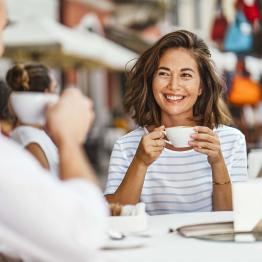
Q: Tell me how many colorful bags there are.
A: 4